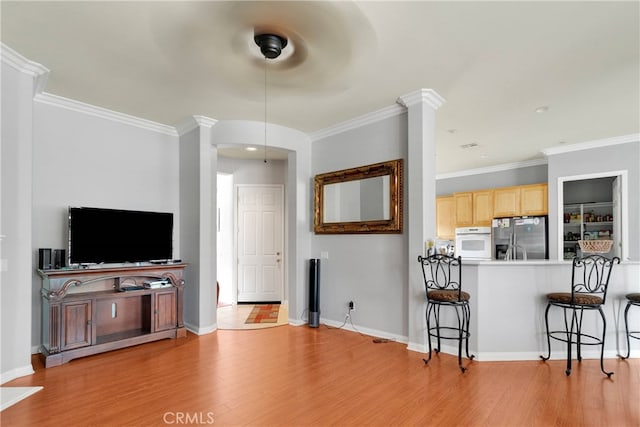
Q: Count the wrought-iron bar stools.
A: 3